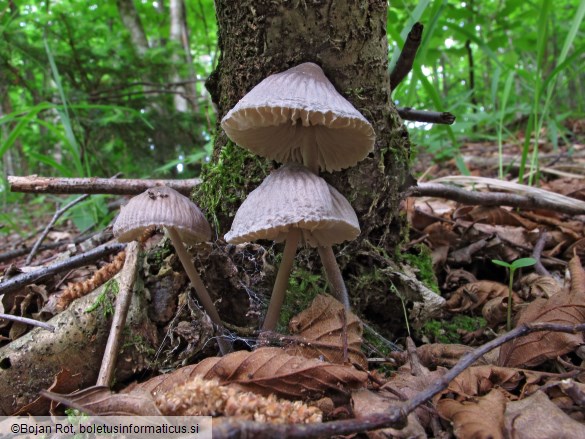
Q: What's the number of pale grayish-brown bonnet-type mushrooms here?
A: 3